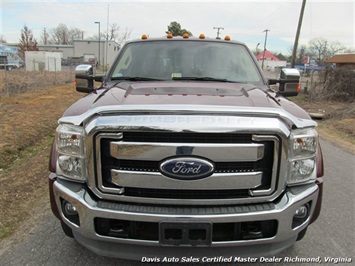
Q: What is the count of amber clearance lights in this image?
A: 5